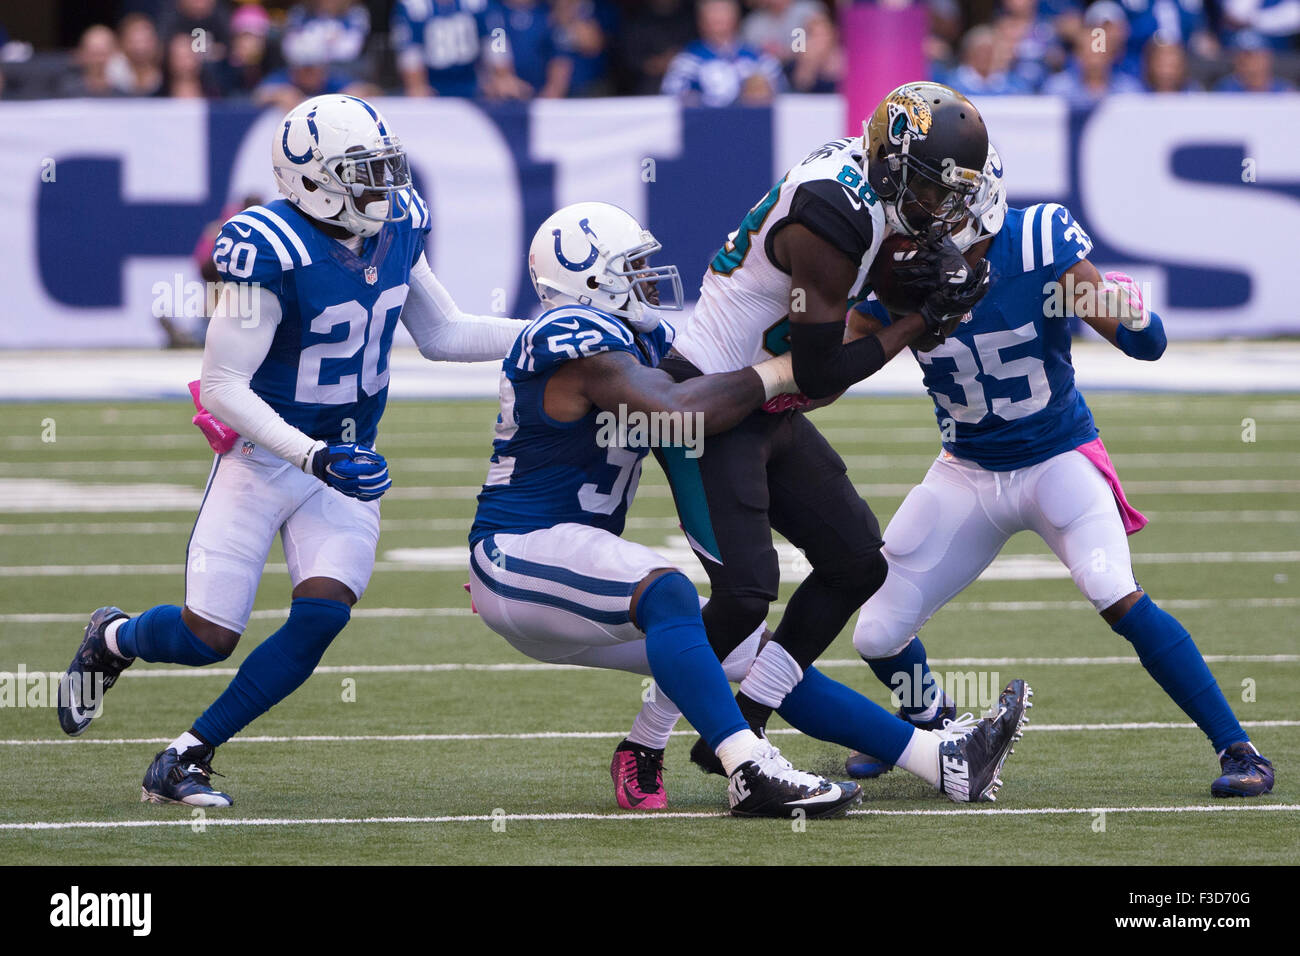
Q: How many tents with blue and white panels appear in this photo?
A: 0